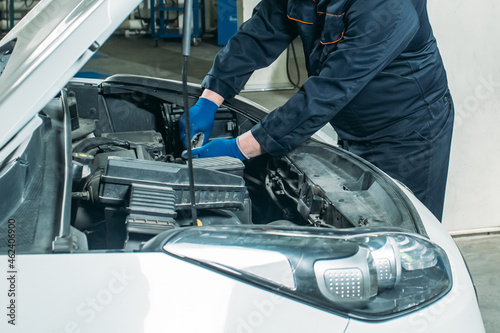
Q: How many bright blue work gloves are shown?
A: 2